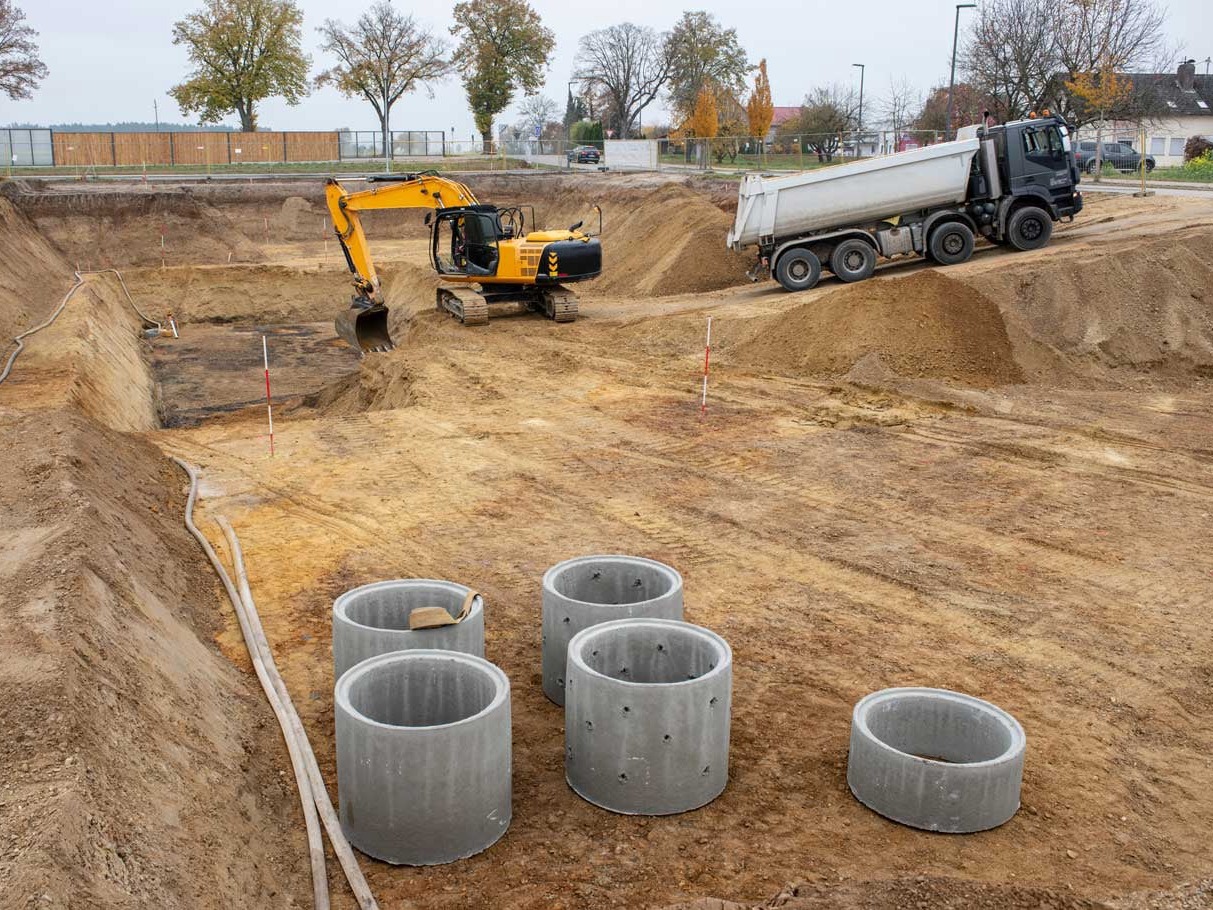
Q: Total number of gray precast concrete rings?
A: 5